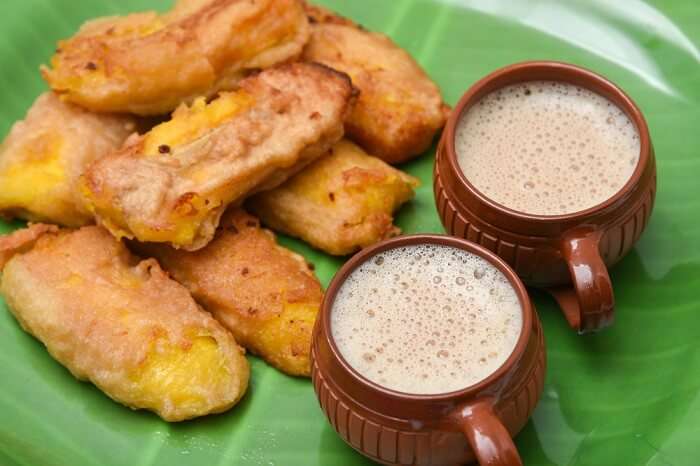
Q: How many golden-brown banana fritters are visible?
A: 7